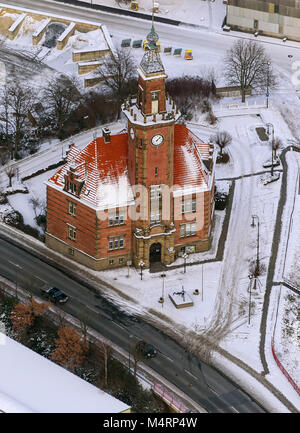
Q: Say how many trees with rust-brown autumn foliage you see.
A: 2